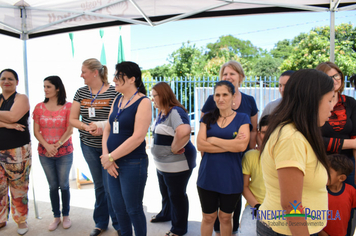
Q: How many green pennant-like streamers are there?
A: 3